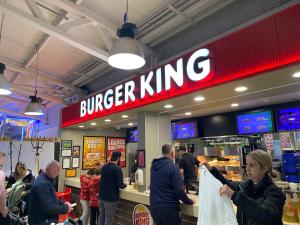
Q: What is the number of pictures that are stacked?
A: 6